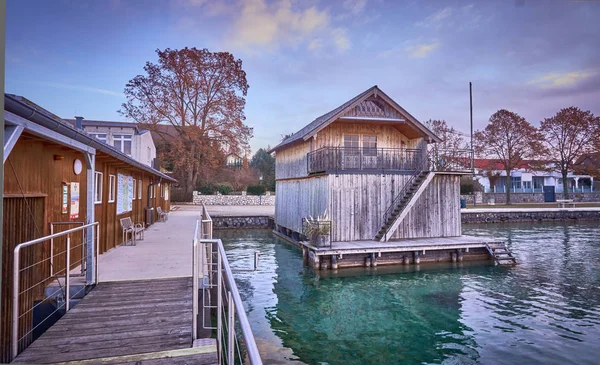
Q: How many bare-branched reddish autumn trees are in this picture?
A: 4